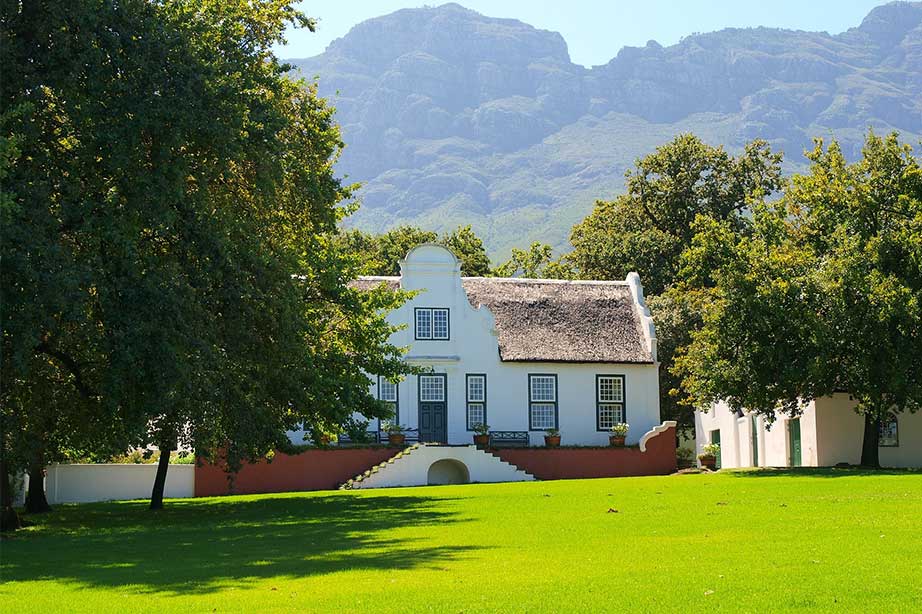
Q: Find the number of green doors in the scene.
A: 3